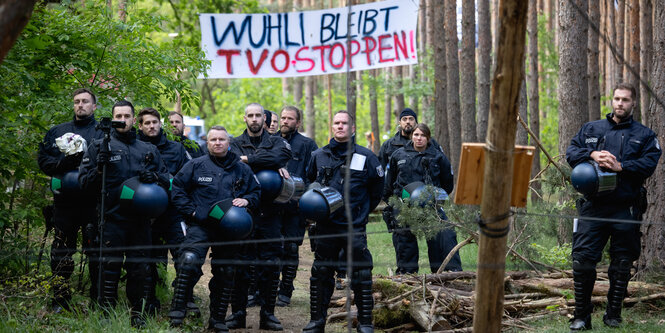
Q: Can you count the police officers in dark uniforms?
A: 12